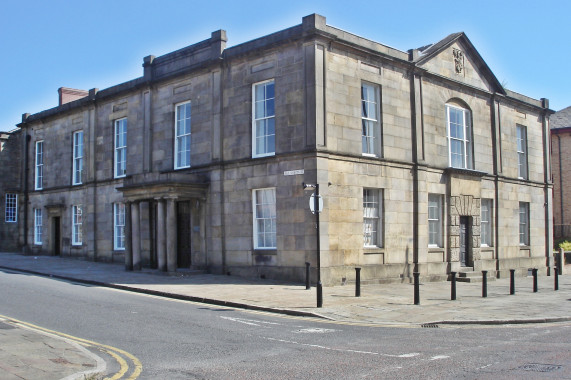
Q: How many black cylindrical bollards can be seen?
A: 8